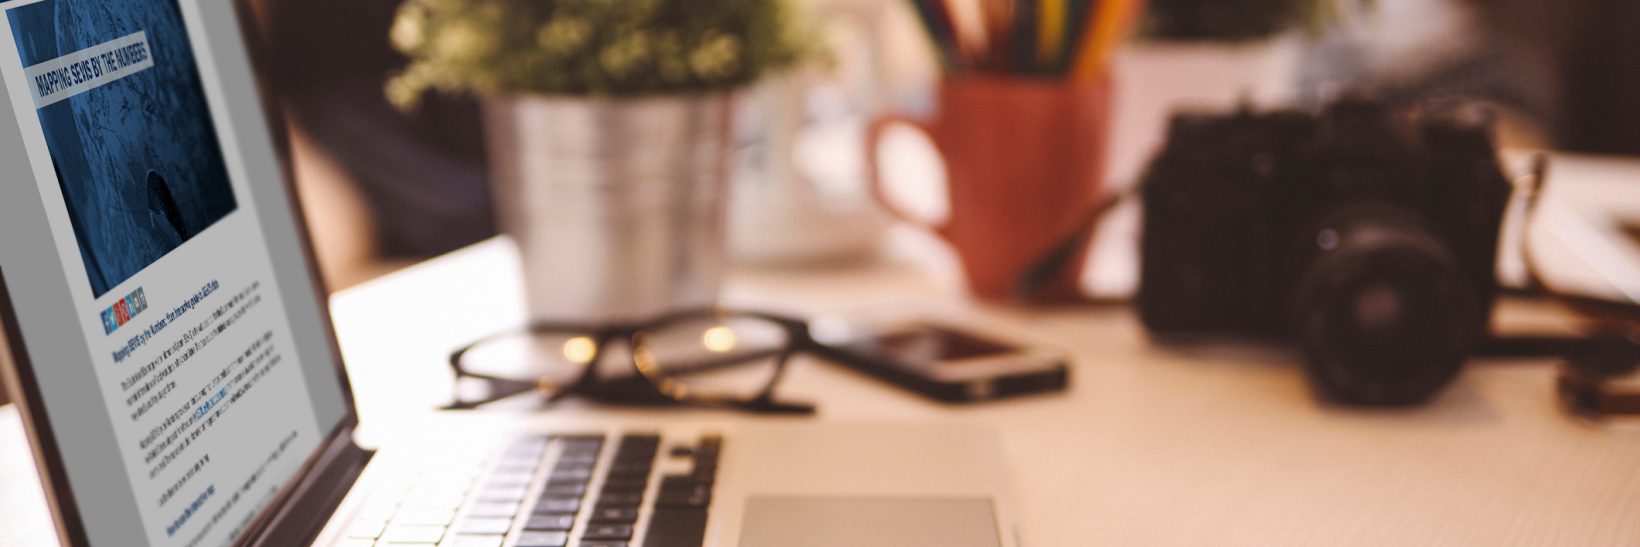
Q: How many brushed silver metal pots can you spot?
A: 1